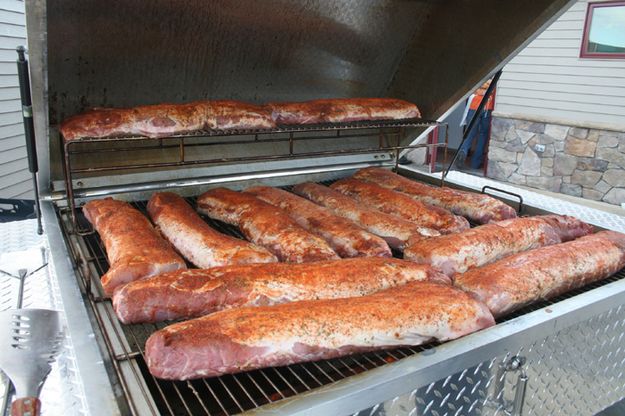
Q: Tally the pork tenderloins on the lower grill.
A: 11